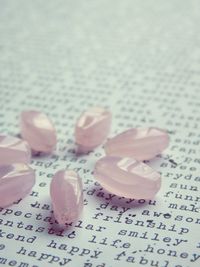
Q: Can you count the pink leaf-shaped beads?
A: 7